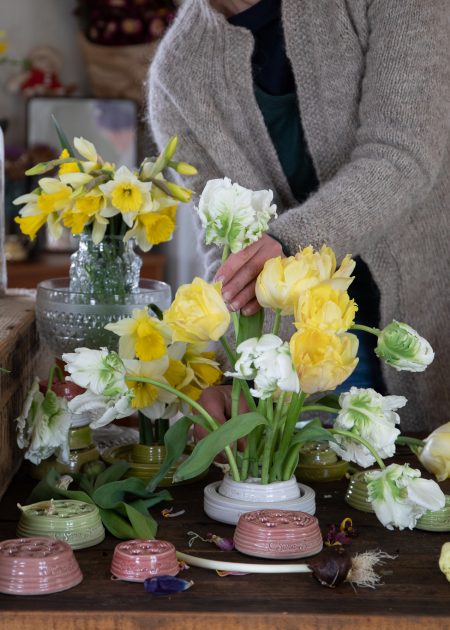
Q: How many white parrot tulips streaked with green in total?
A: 7